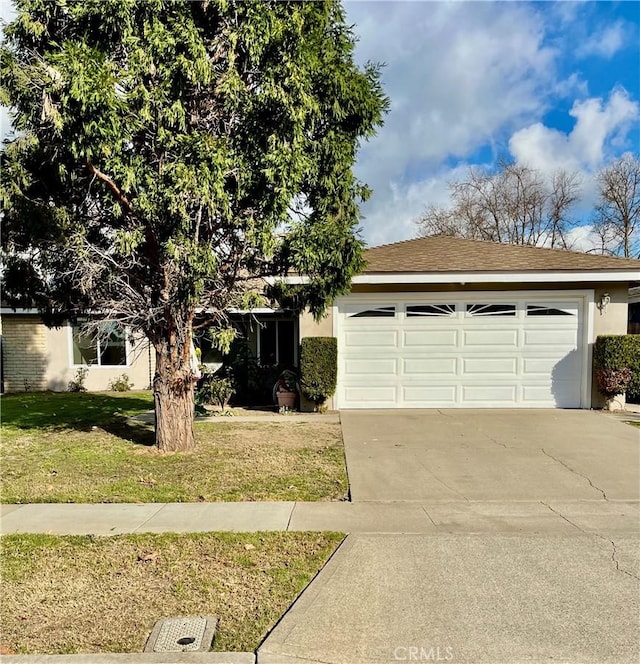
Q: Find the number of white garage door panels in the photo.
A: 12